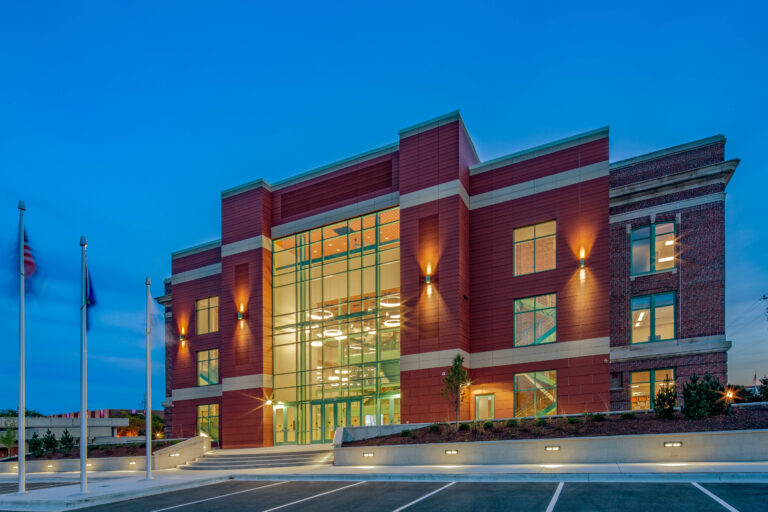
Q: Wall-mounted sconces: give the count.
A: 4